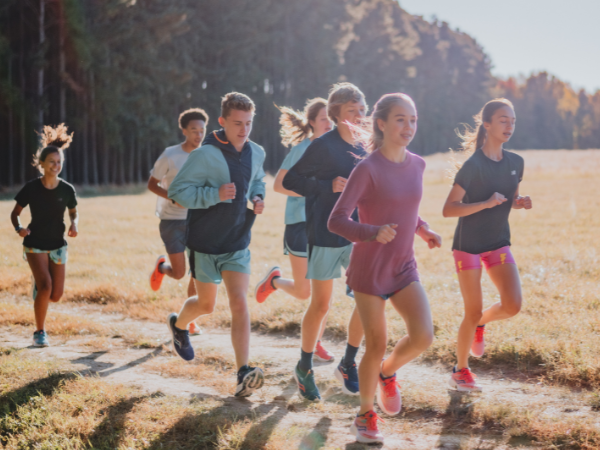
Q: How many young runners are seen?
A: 7